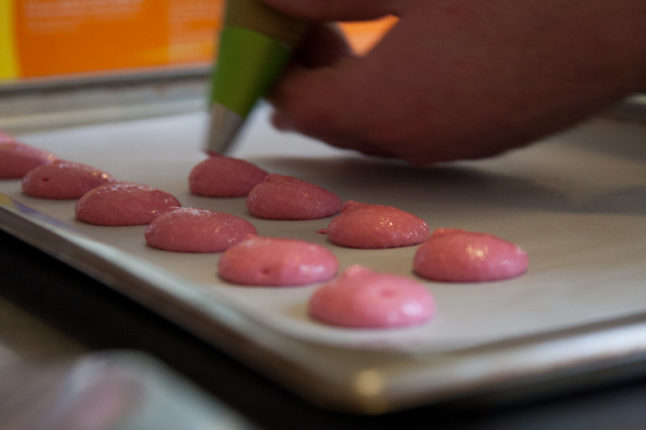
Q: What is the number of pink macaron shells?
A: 11